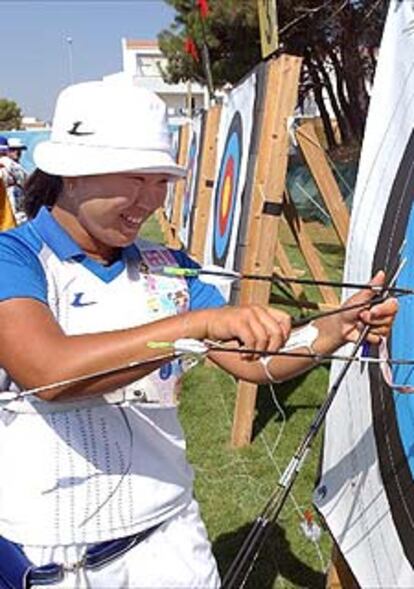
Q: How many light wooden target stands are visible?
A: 3